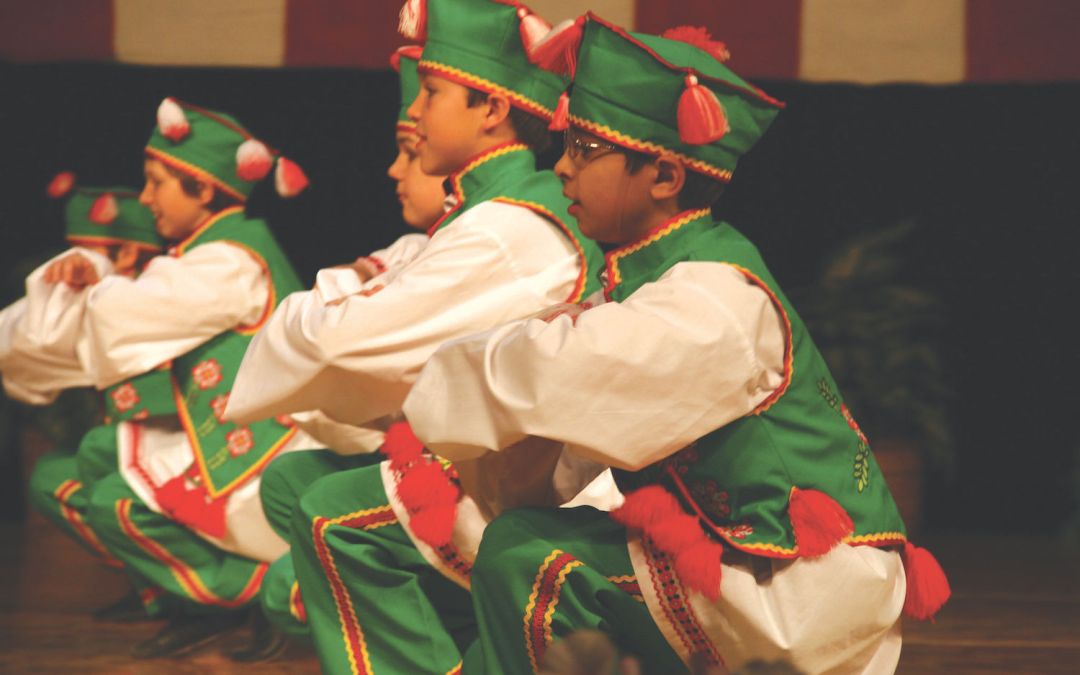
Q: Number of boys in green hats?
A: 5